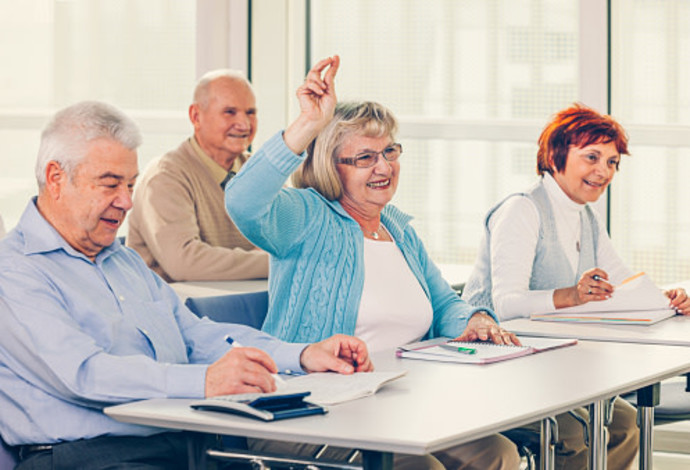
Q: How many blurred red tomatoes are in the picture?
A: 0